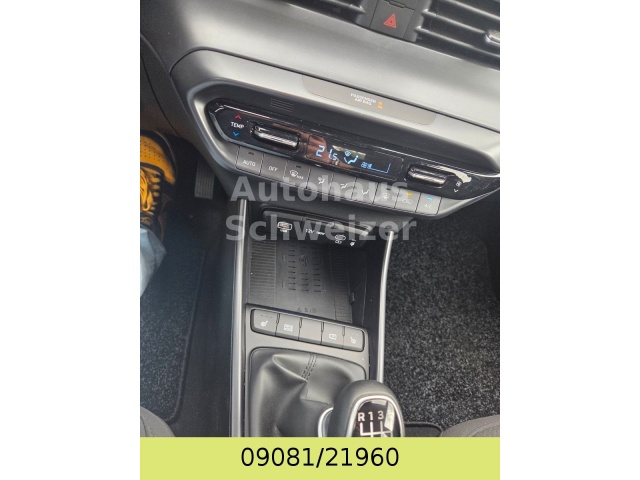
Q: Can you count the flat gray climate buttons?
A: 9